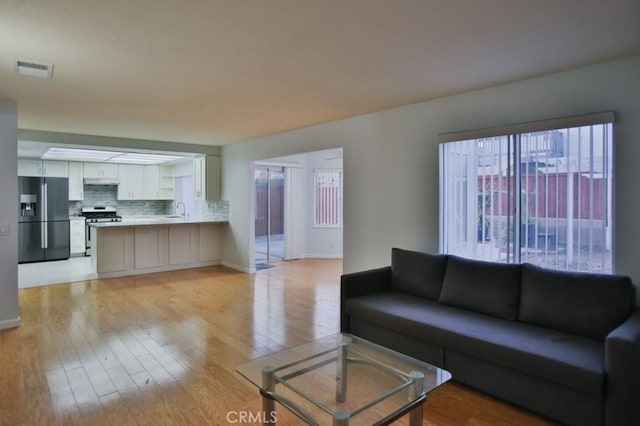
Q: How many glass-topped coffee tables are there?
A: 1